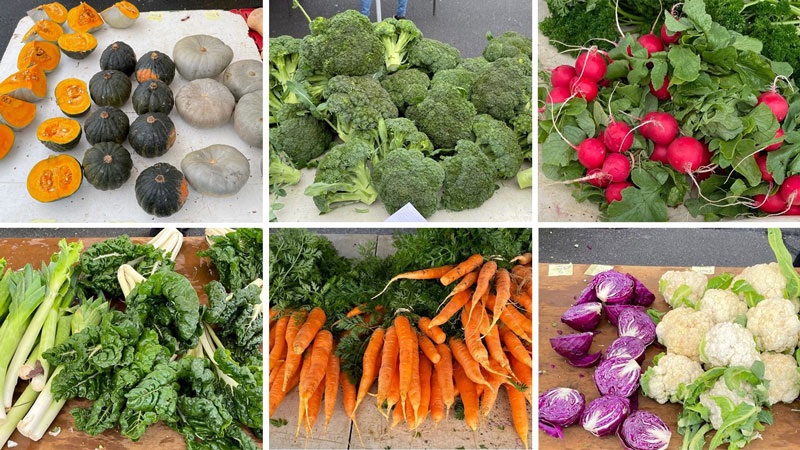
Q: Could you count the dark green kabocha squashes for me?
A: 8